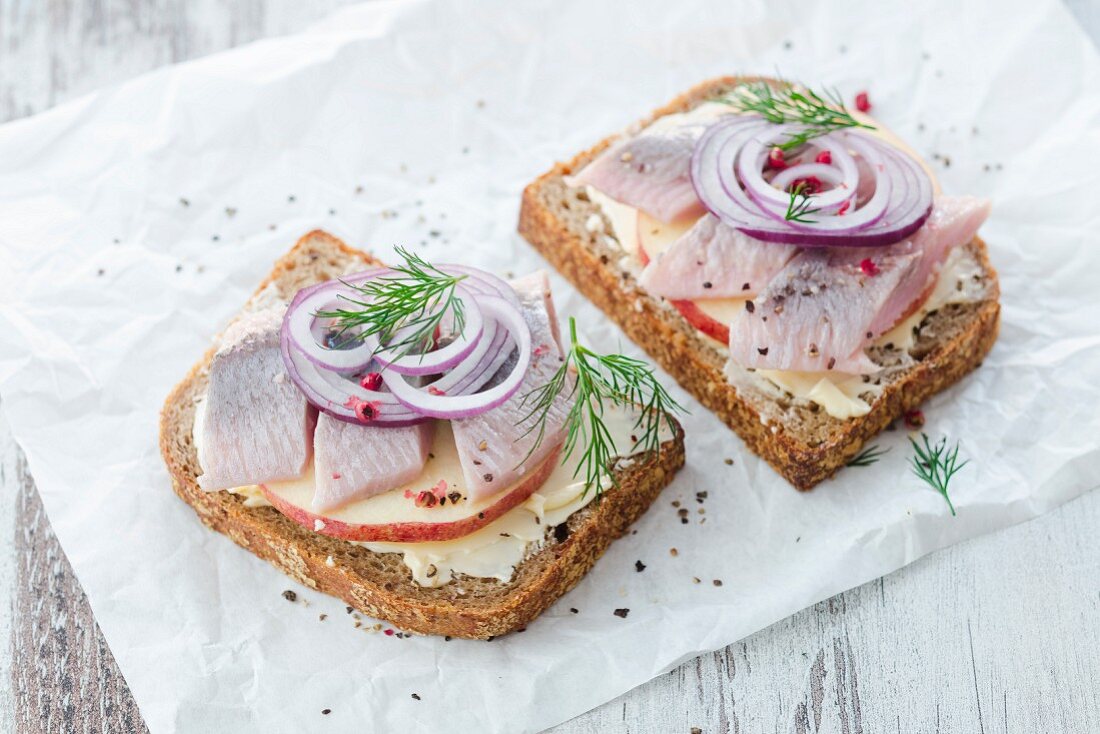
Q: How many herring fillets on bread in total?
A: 6